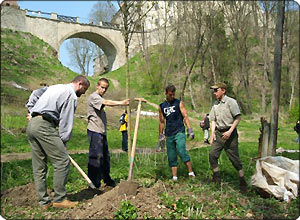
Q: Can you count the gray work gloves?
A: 2